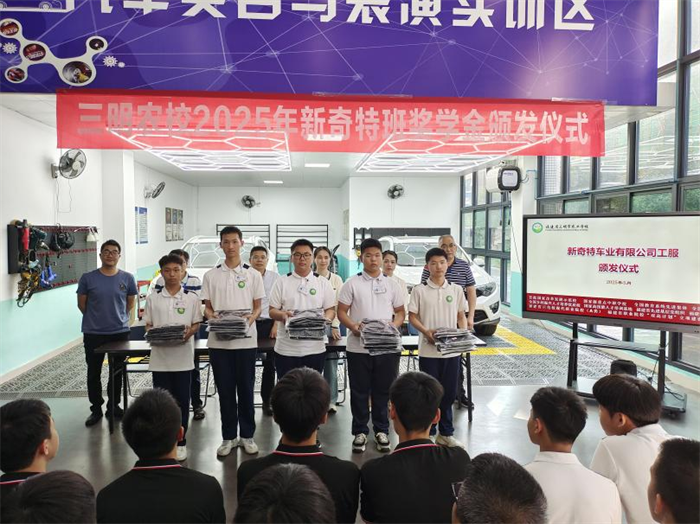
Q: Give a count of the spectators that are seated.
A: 10